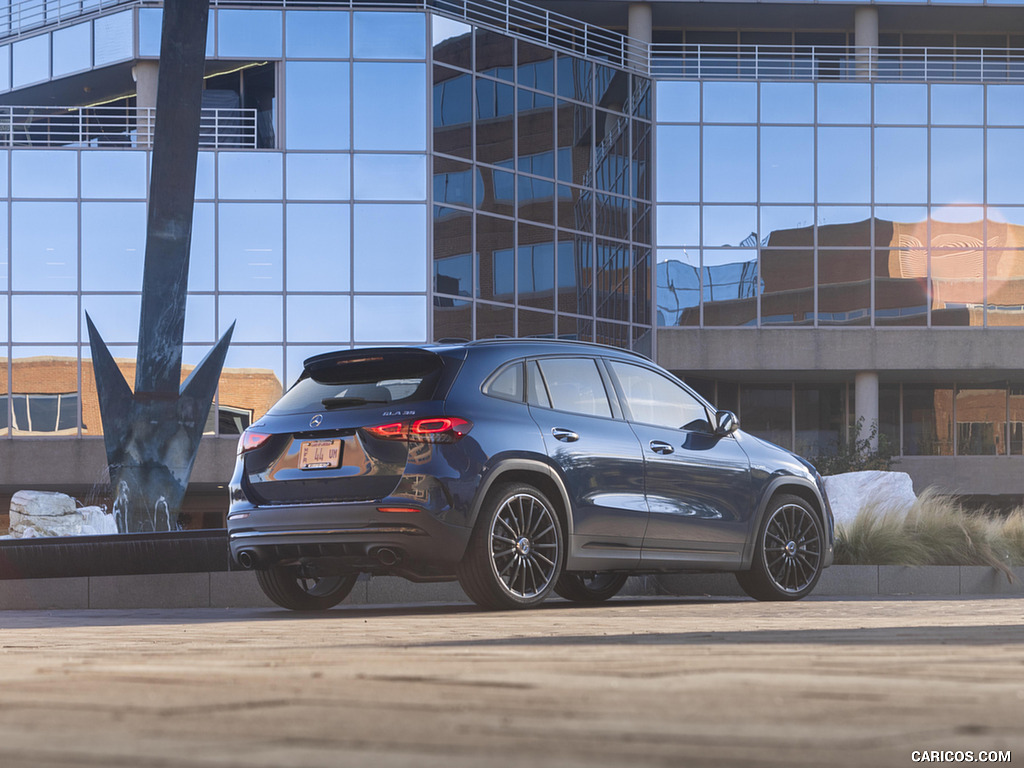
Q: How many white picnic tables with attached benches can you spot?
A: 0